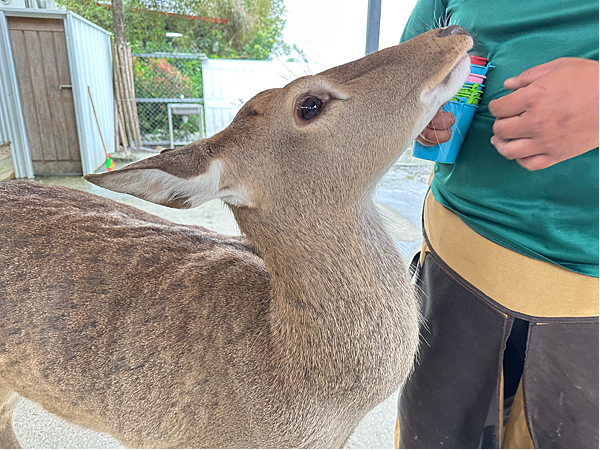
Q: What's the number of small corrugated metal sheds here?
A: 1